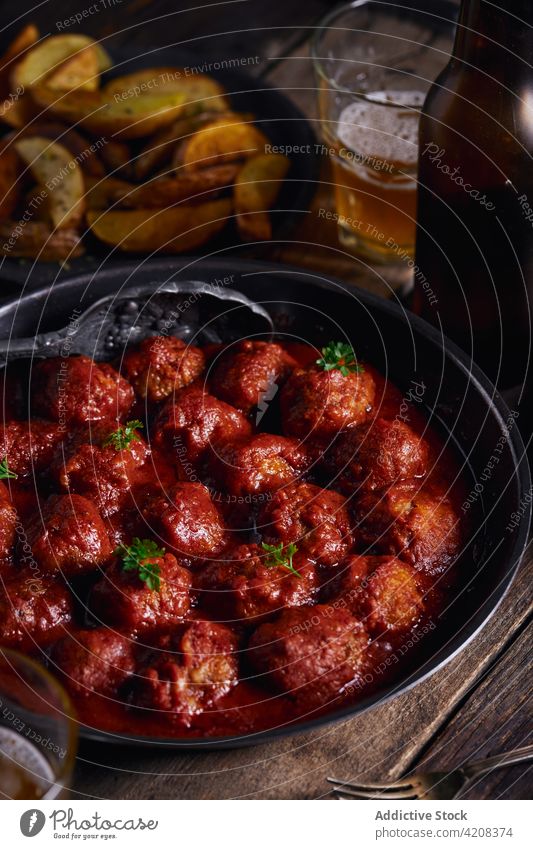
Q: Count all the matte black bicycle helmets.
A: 0